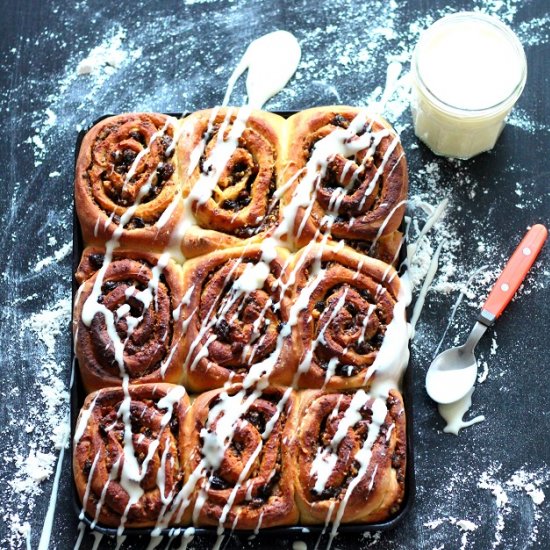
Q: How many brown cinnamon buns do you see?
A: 9